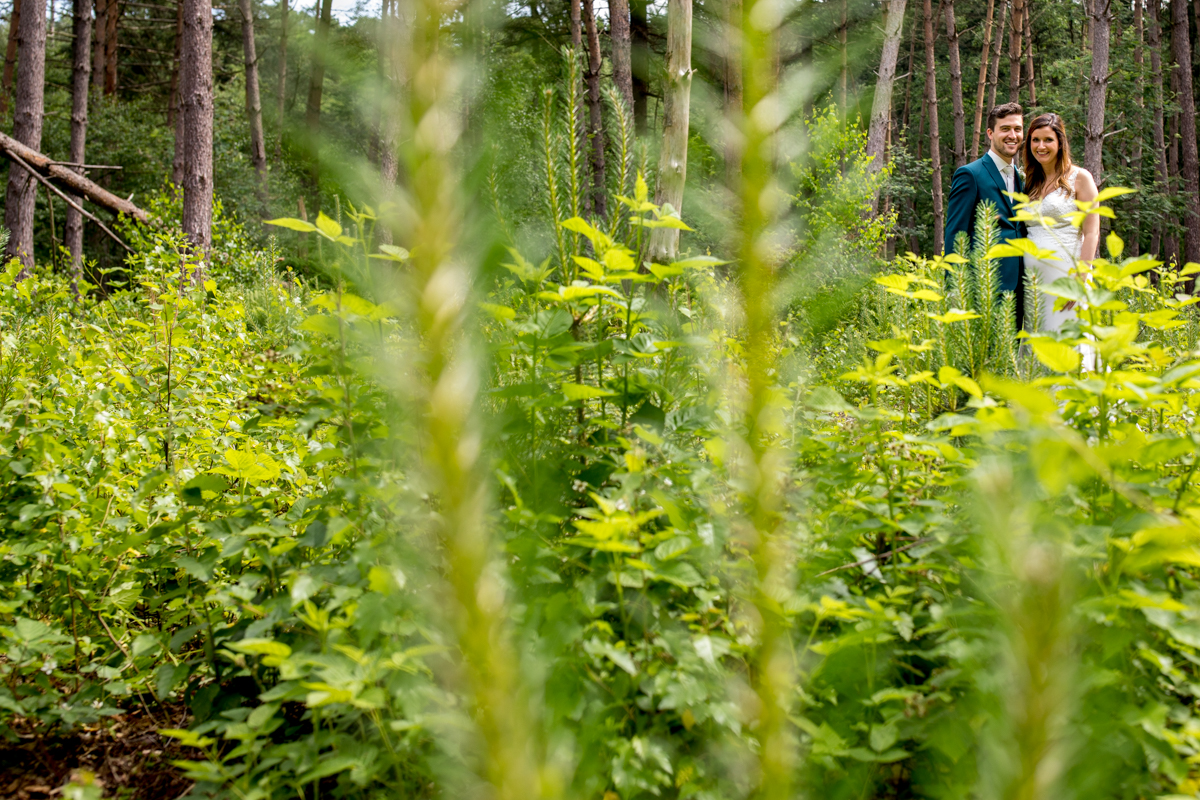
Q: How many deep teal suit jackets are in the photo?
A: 1